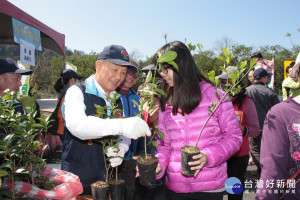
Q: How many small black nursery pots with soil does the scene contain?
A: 4